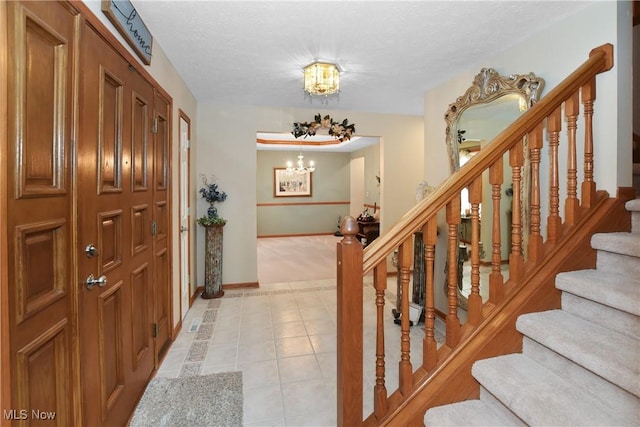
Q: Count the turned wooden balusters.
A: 11